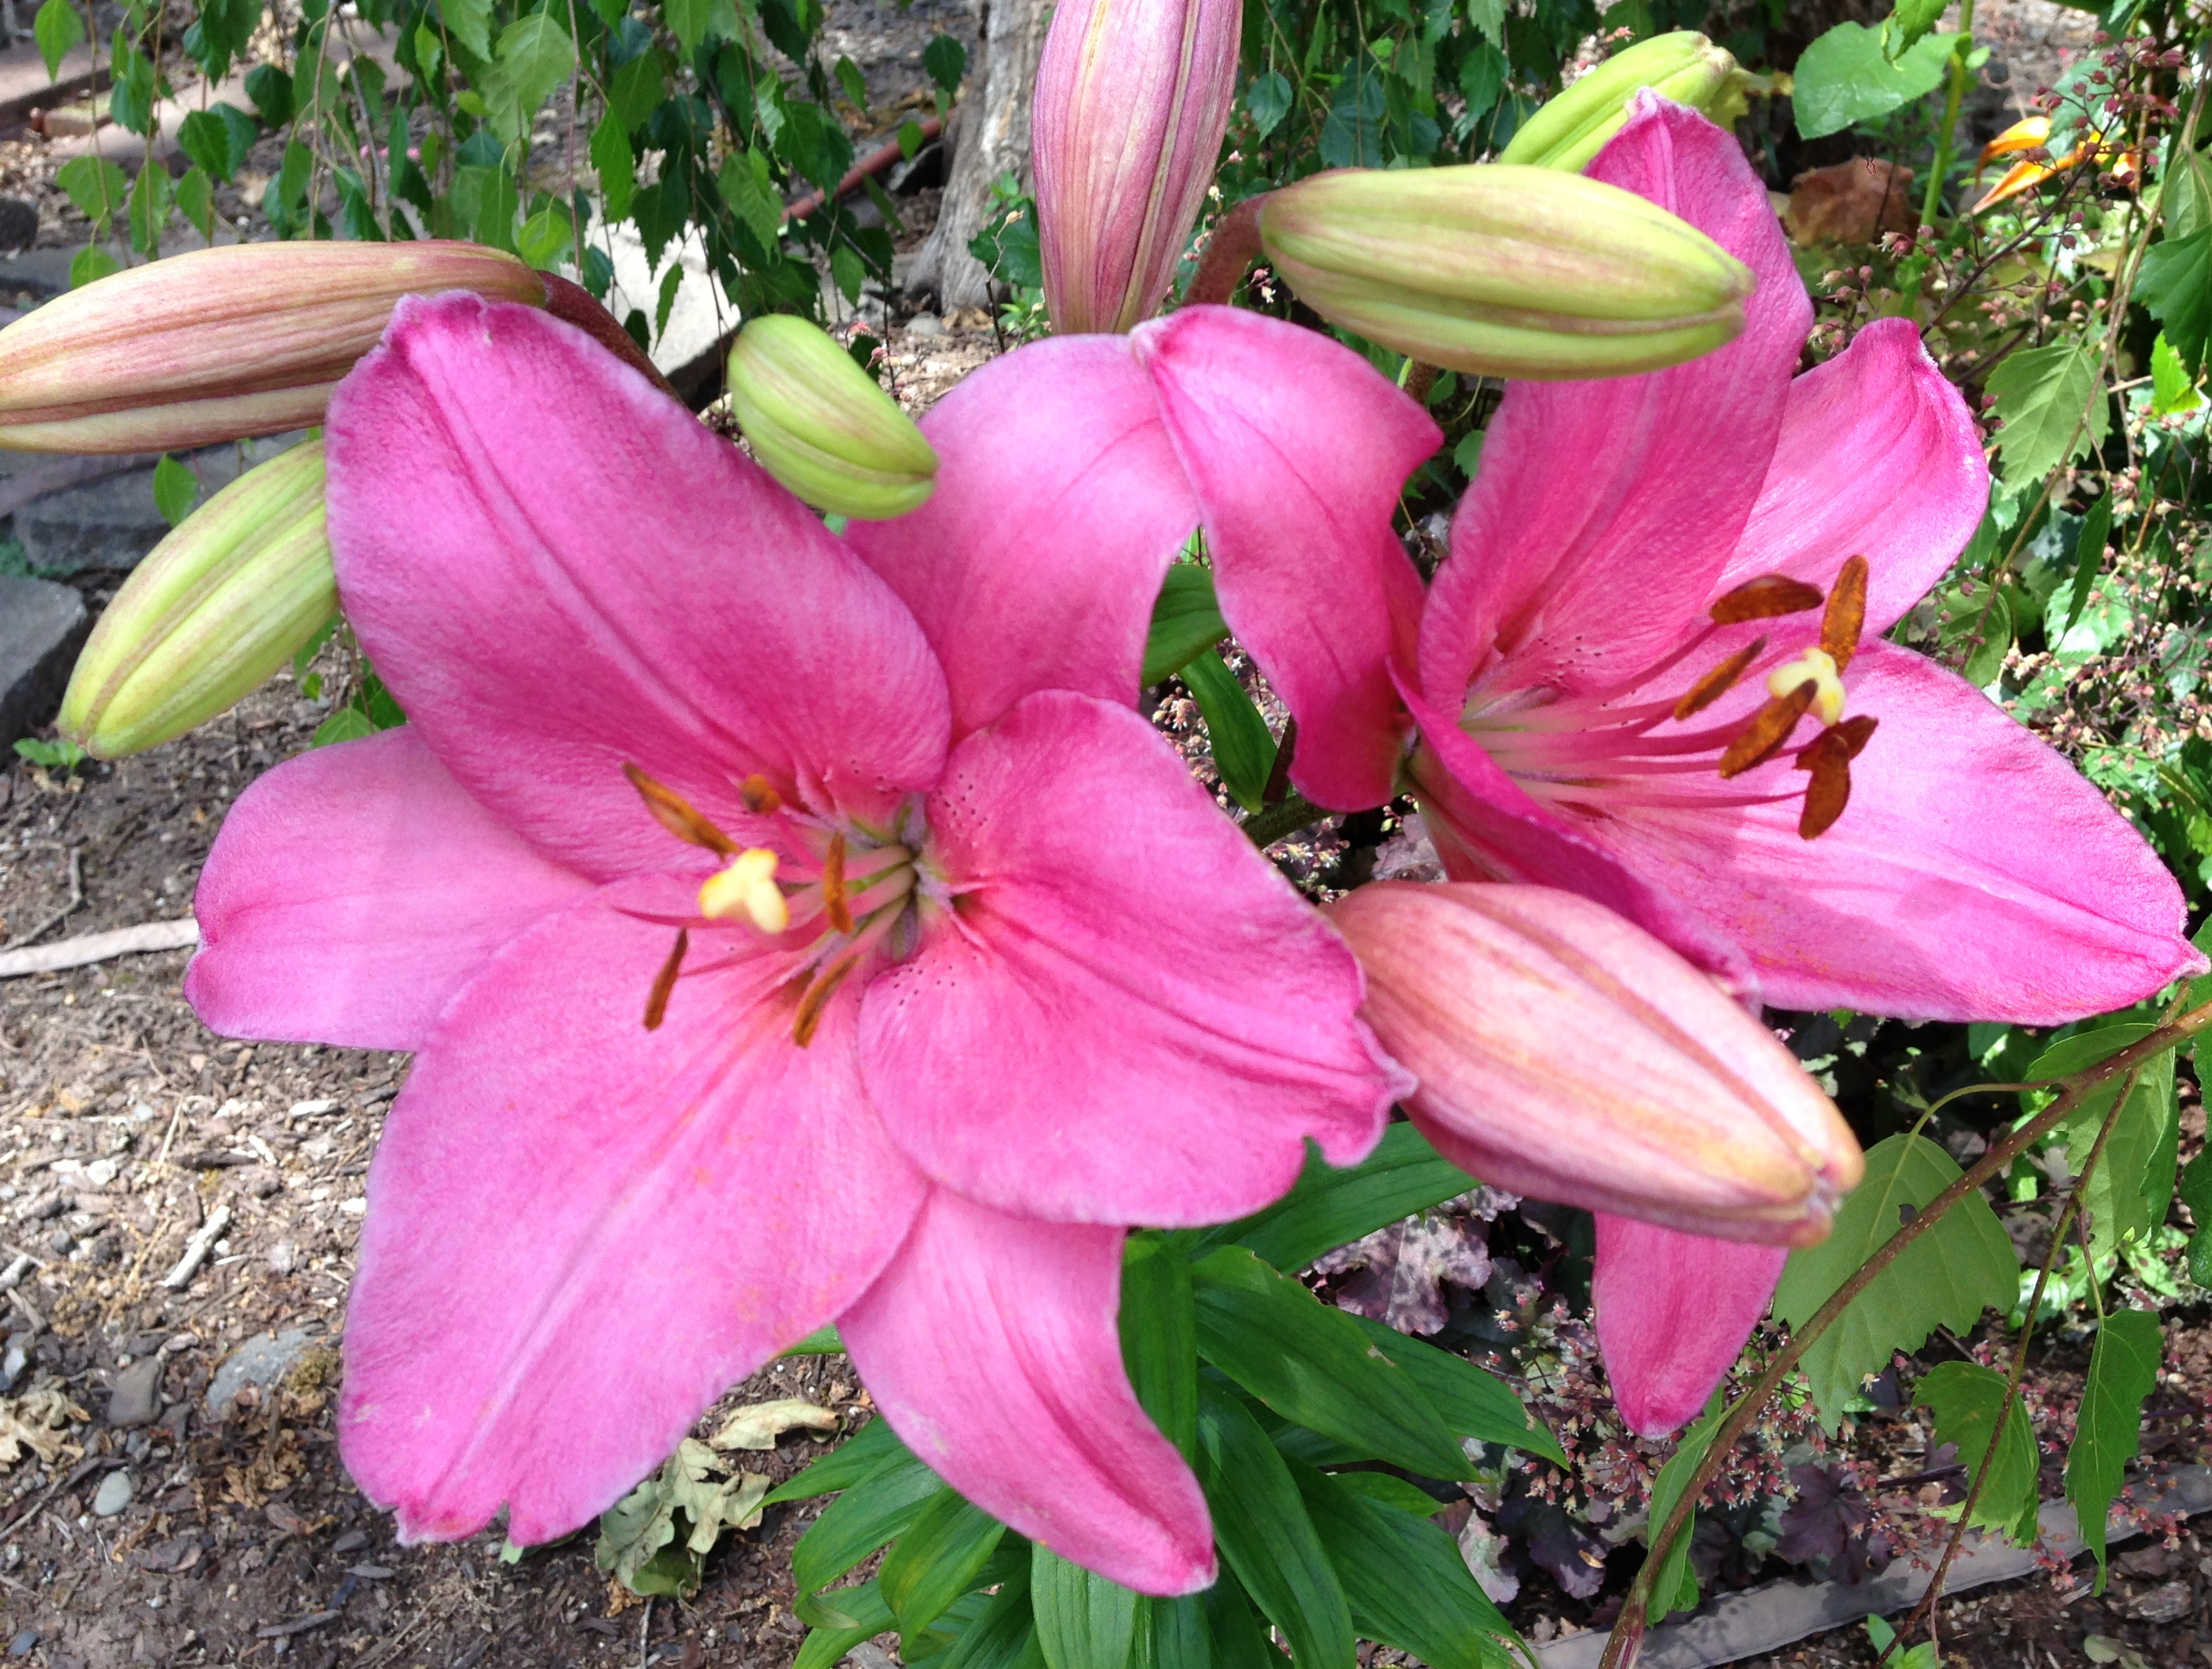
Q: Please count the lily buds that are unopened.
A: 7